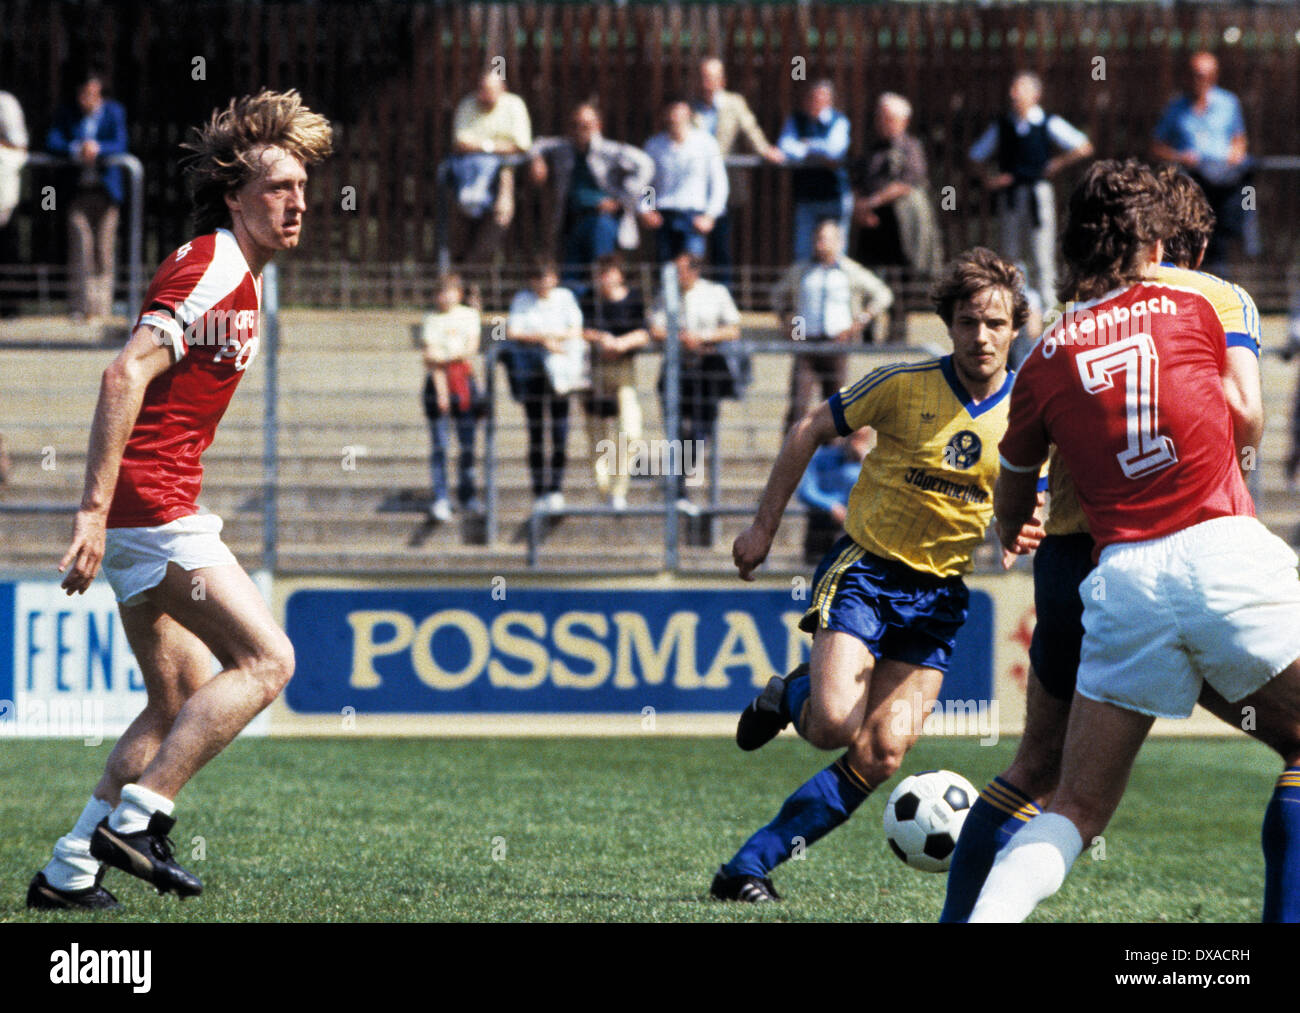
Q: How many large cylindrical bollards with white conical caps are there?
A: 0